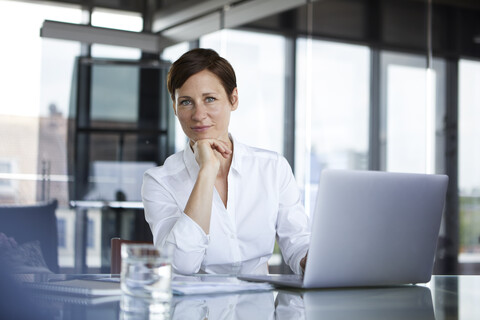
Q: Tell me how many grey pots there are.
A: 0